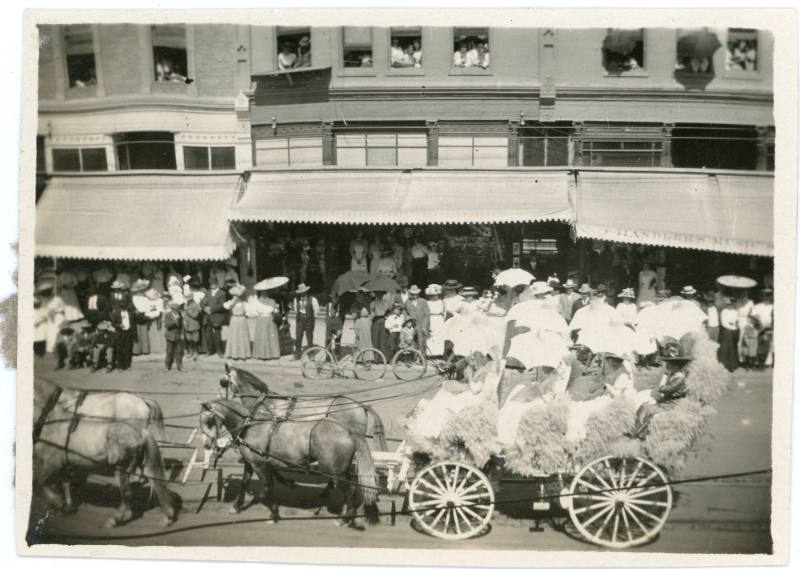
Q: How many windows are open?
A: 9